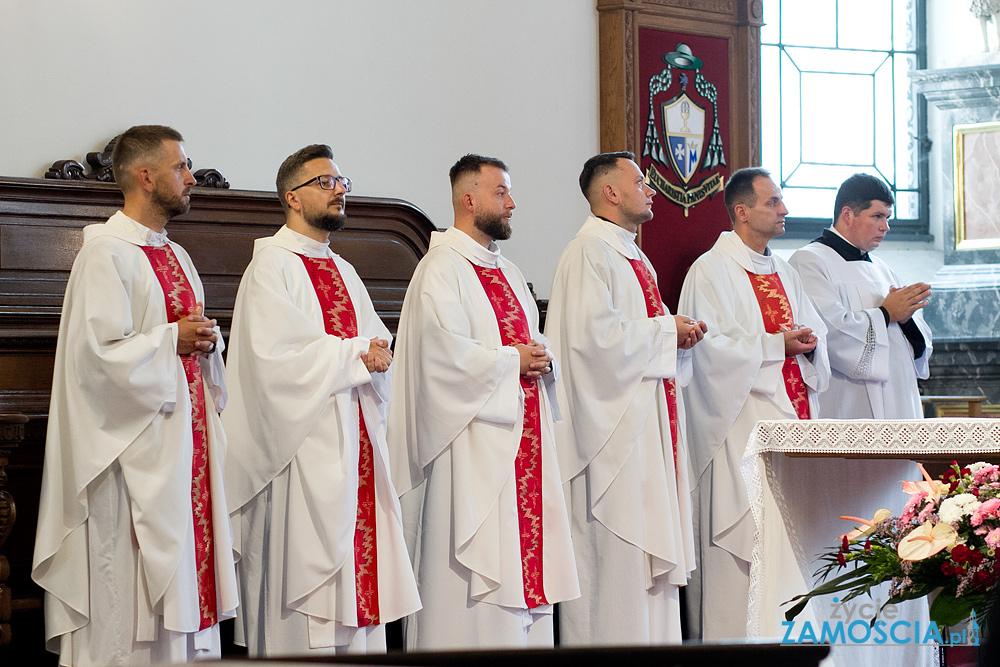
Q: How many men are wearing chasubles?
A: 5